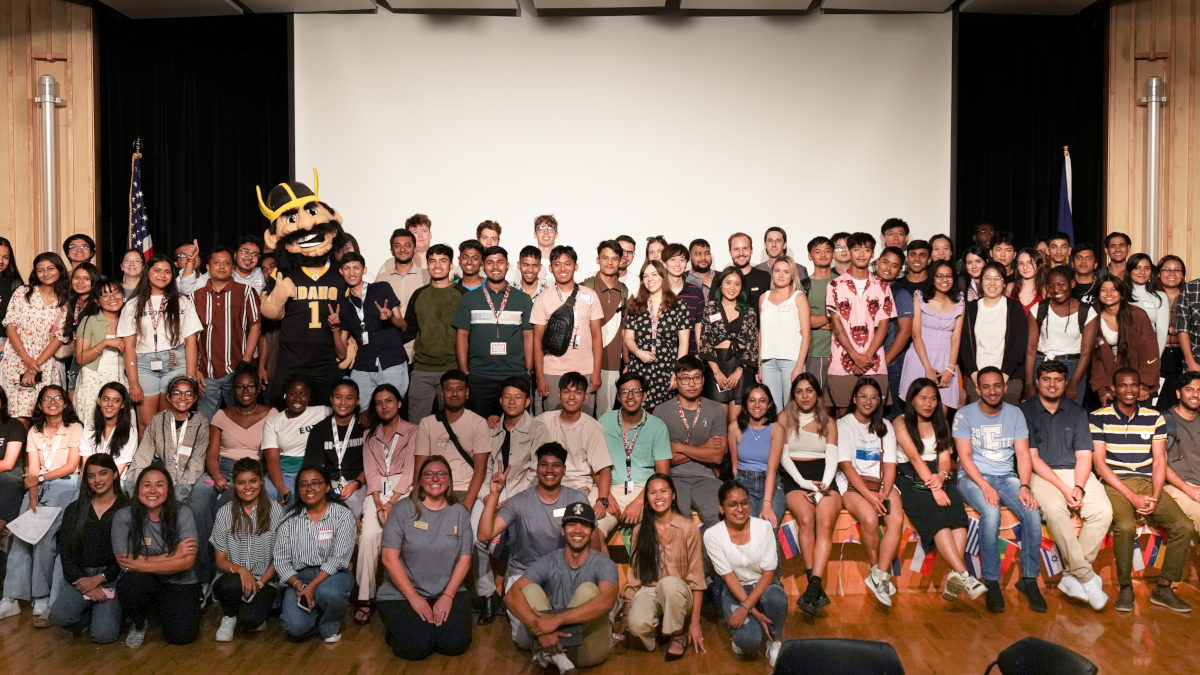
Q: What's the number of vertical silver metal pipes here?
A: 2